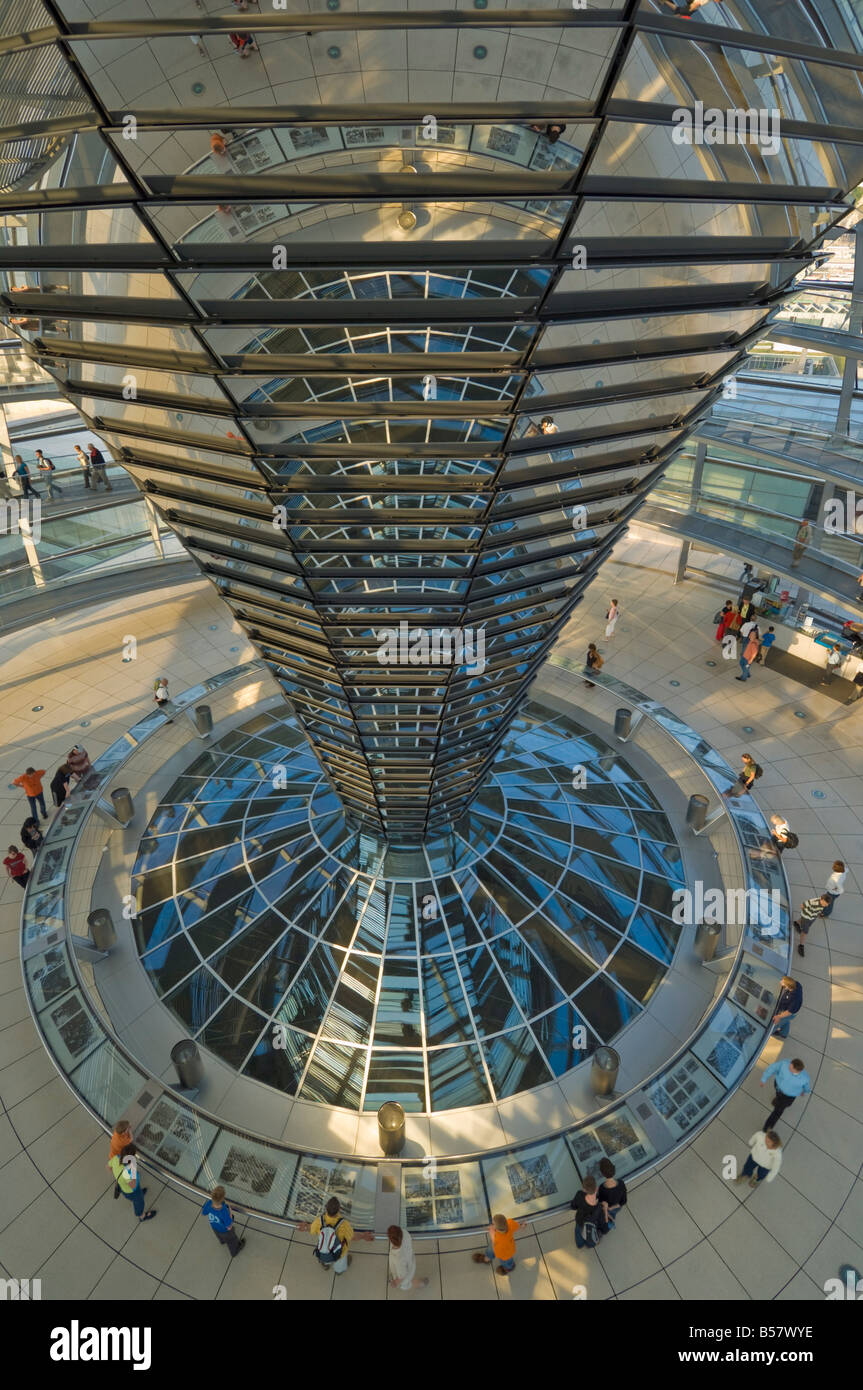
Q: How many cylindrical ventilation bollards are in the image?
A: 9